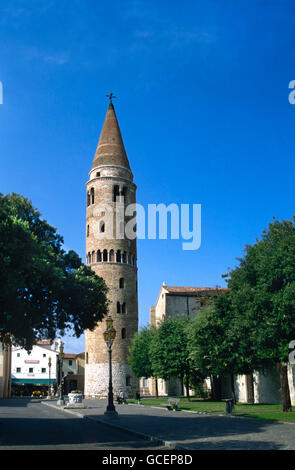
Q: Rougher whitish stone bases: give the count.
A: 1